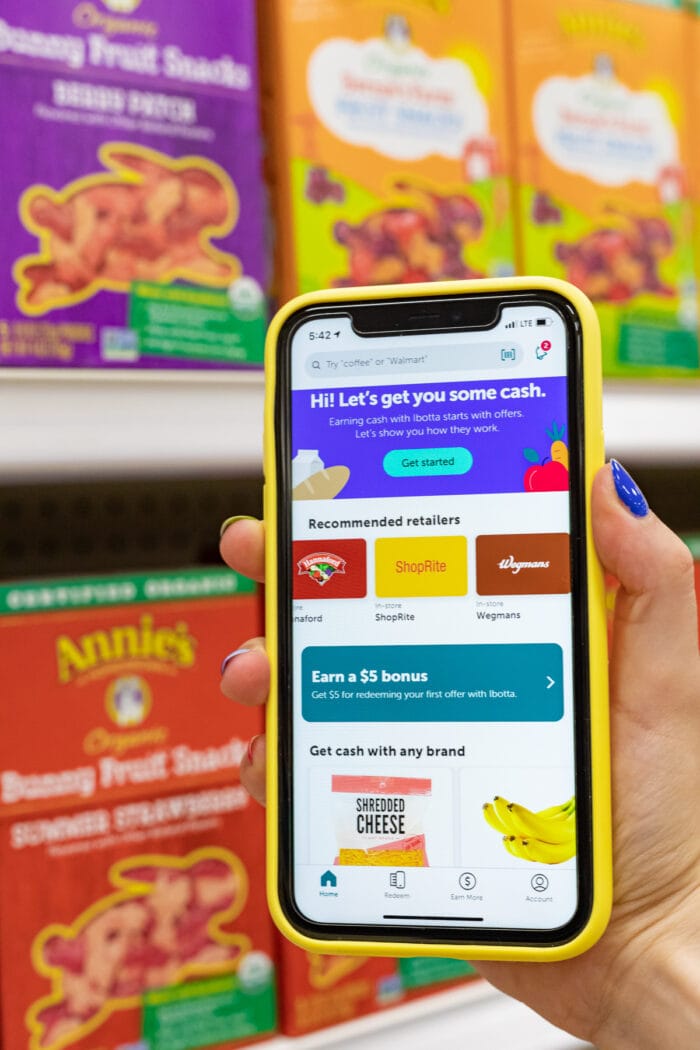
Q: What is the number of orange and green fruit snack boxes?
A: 2